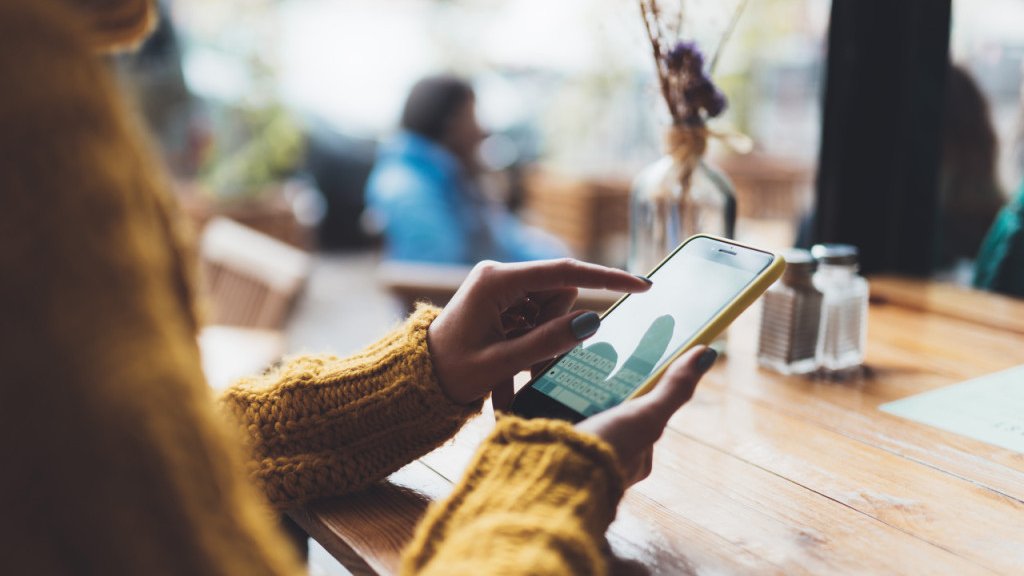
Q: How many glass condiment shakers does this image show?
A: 2